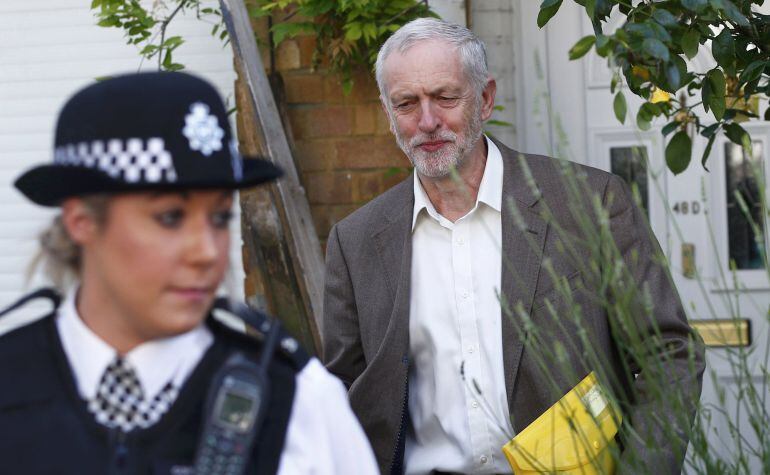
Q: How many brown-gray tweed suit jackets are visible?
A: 1